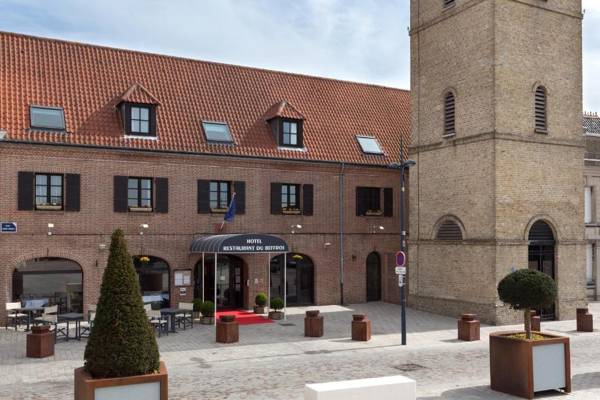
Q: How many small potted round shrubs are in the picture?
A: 4